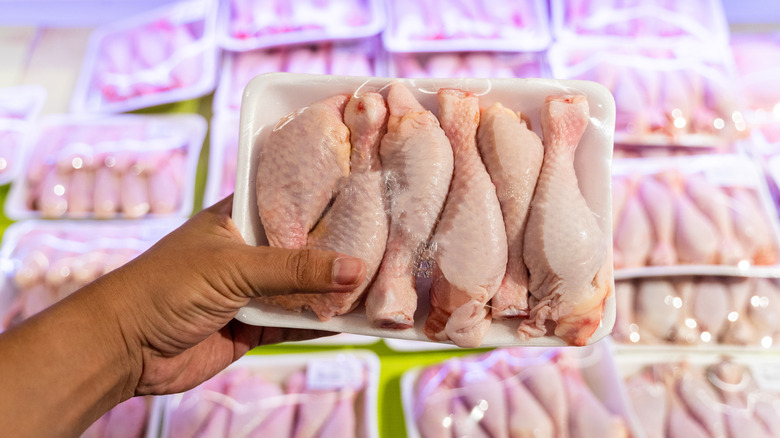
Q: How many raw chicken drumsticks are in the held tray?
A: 6